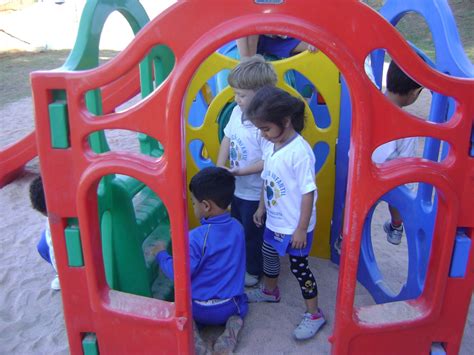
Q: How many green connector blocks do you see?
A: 3